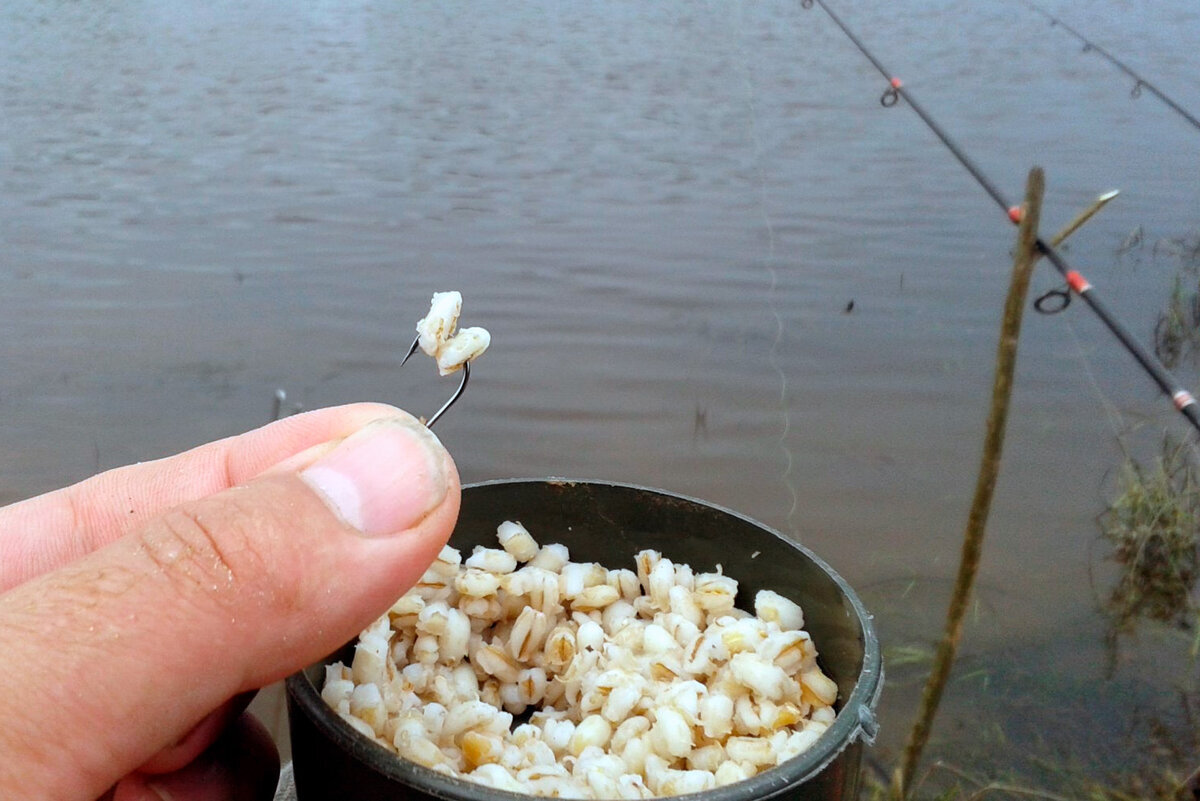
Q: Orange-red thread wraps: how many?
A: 4